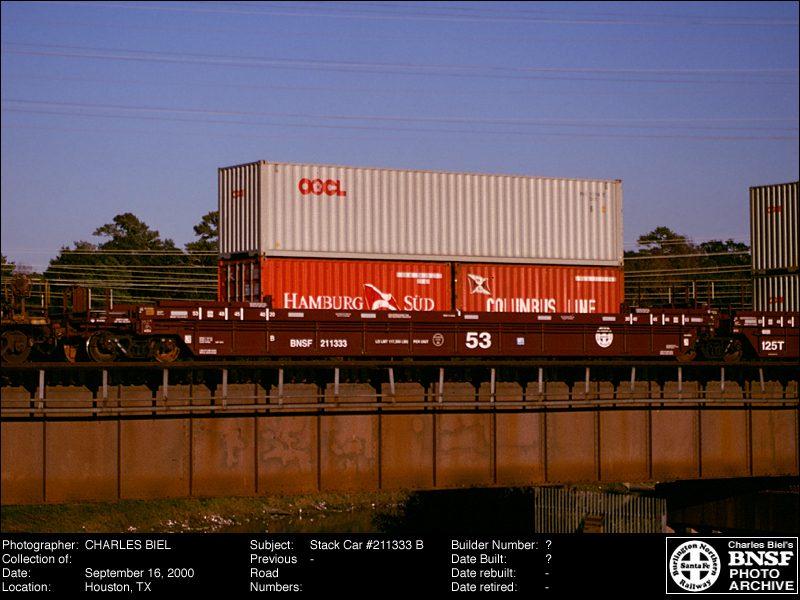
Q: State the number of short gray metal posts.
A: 15